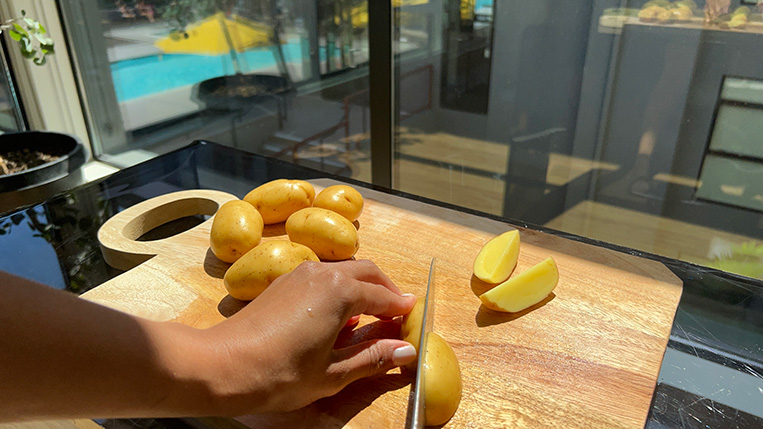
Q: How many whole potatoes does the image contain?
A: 5